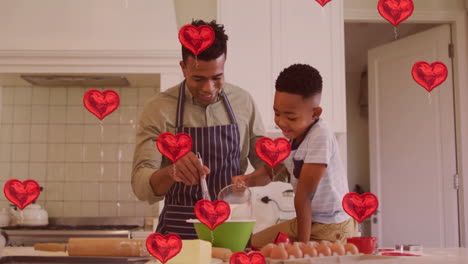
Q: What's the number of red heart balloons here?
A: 12